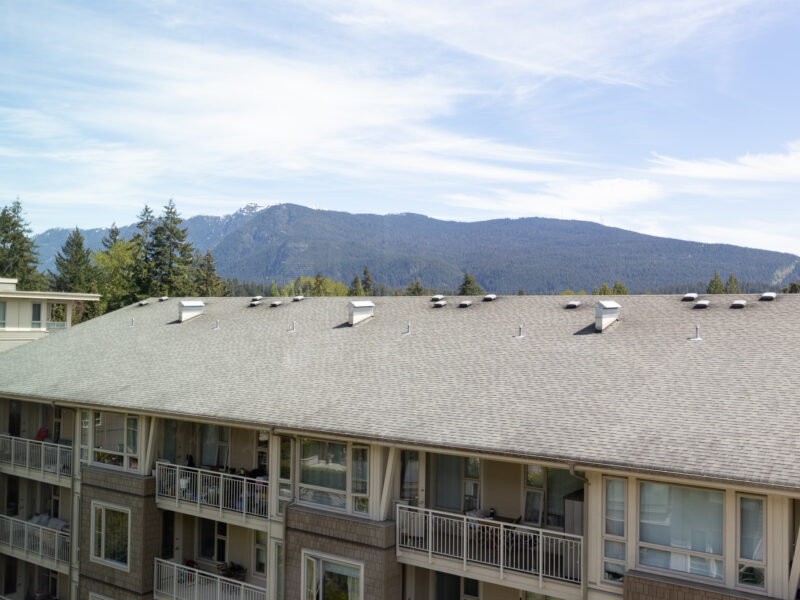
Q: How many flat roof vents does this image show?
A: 15